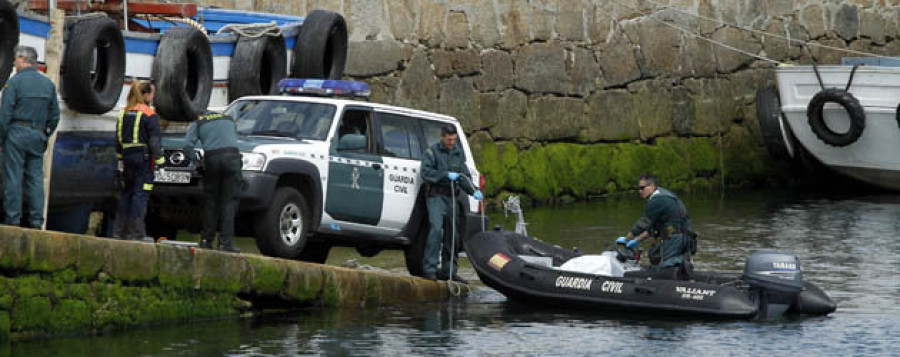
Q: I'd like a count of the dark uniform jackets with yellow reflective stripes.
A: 1